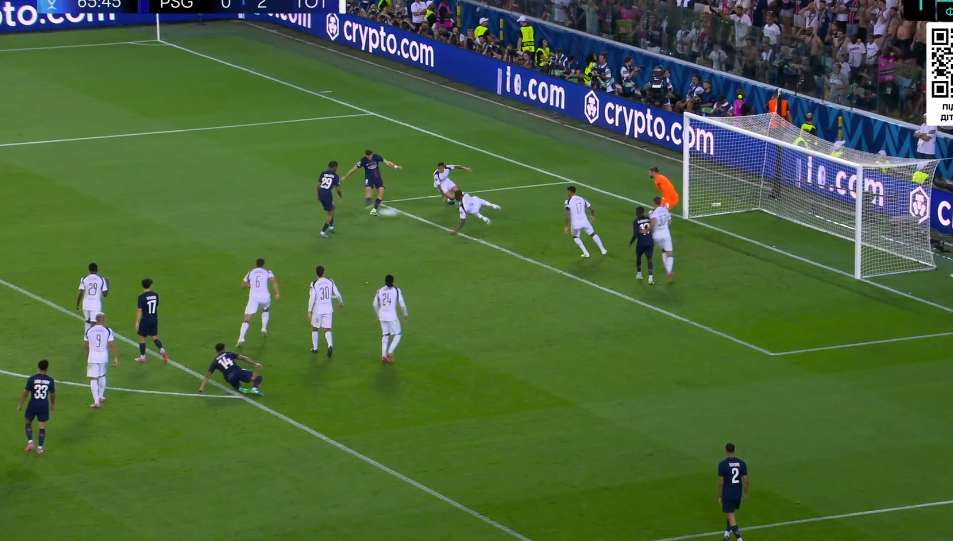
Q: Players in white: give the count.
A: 9